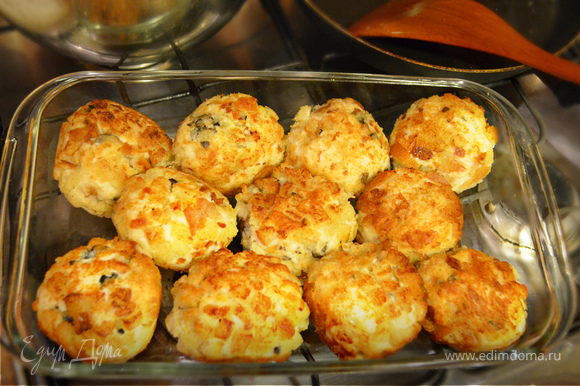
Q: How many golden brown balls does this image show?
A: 11